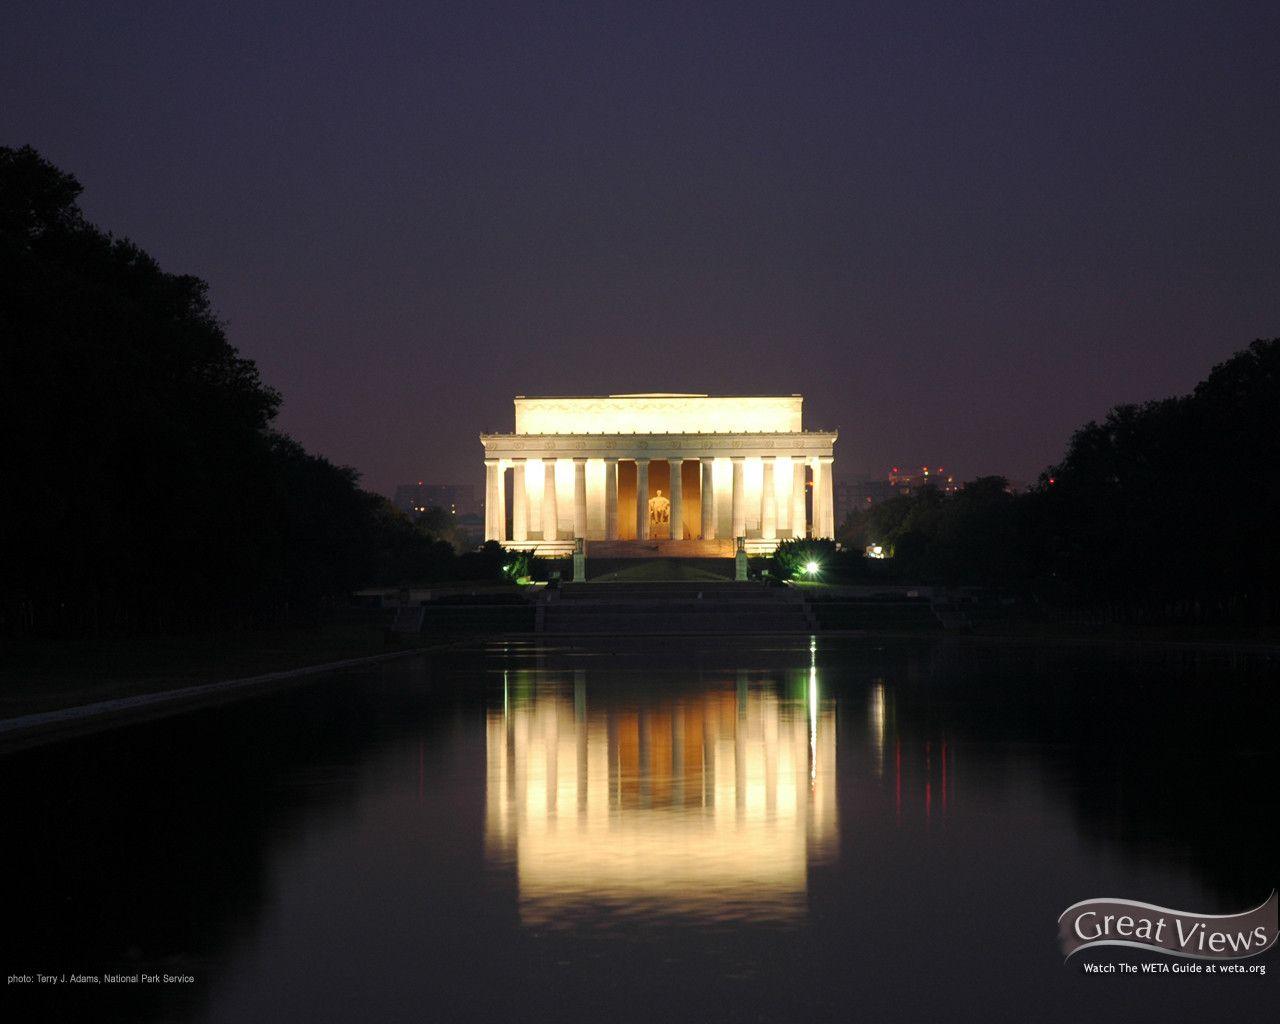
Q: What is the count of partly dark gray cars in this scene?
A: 0